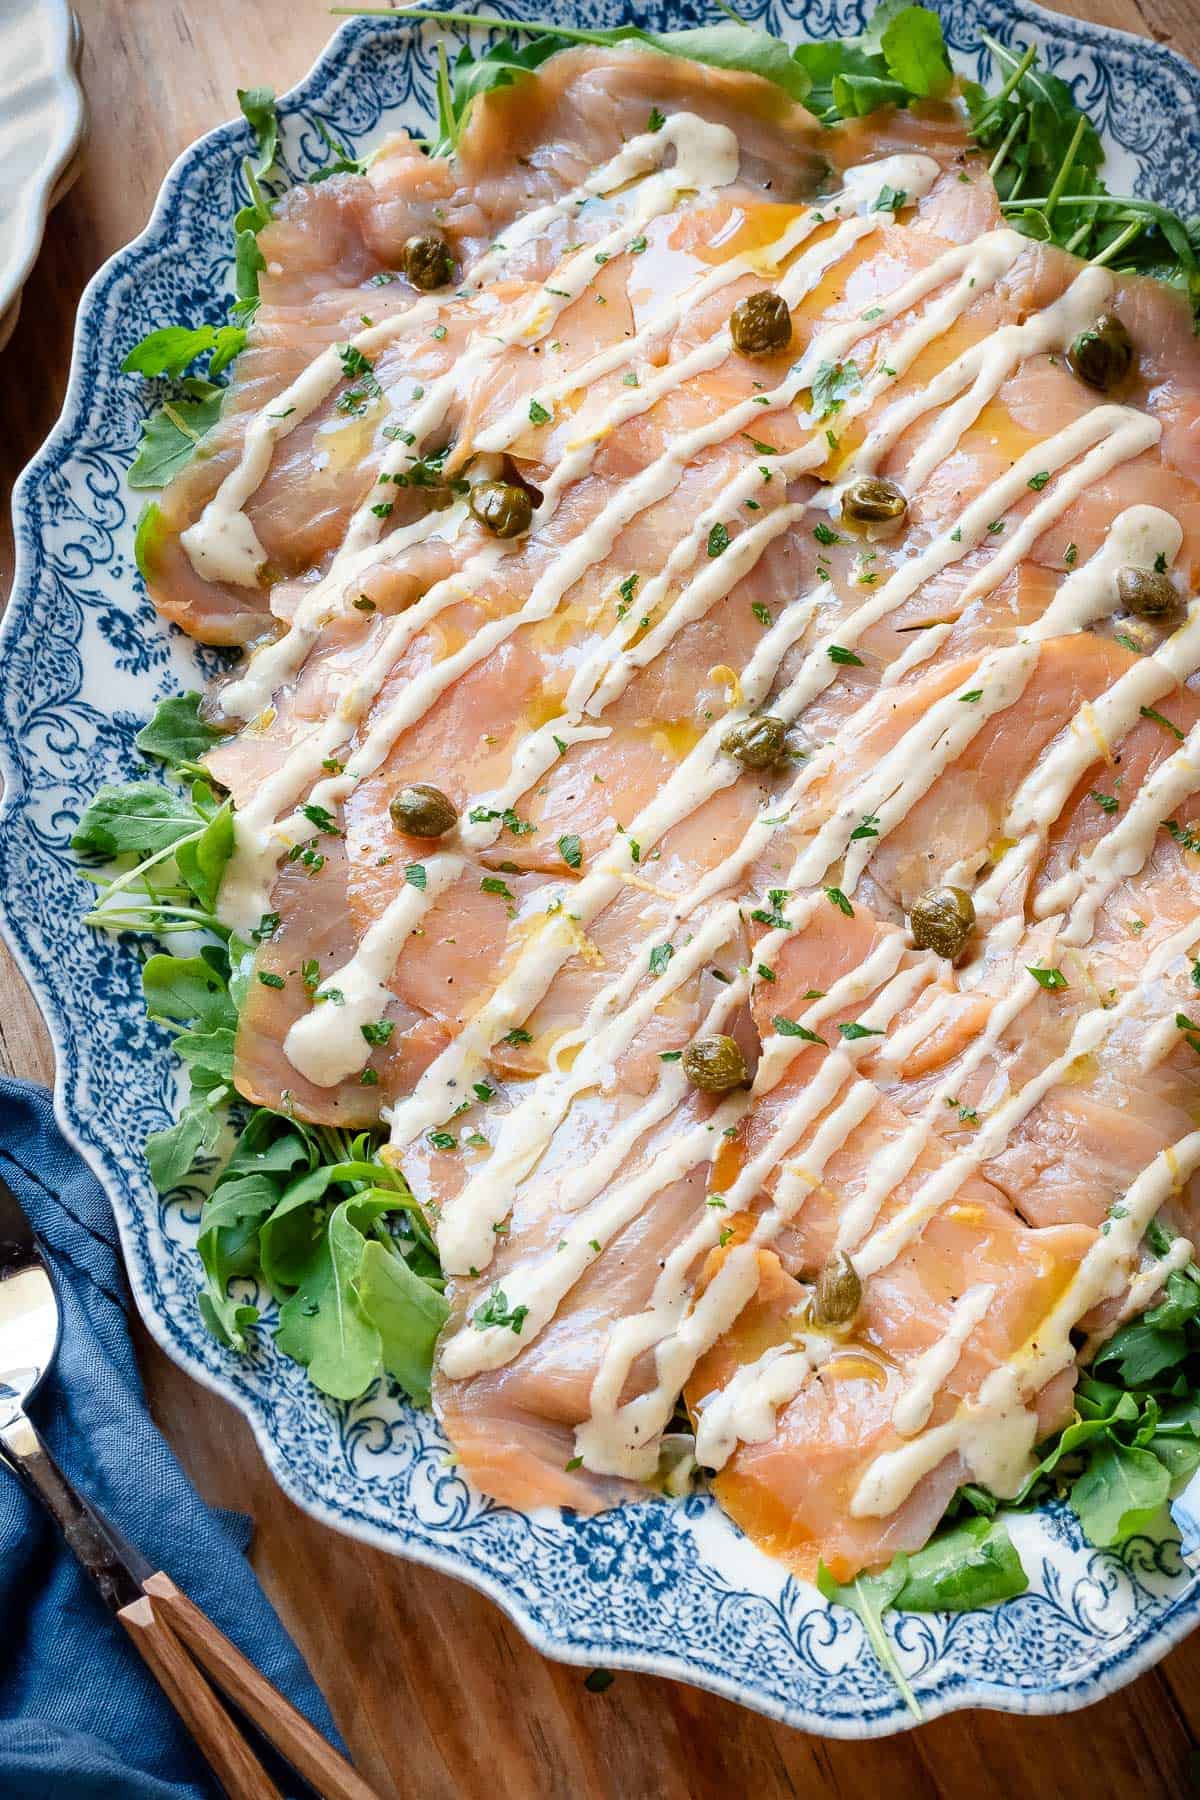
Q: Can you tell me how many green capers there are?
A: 11